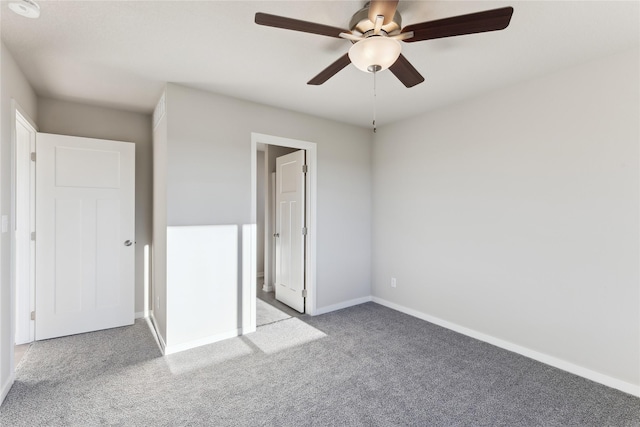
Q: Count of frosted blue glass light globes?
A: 0